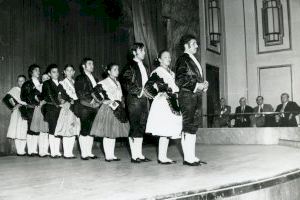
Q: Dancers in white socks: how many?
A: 10